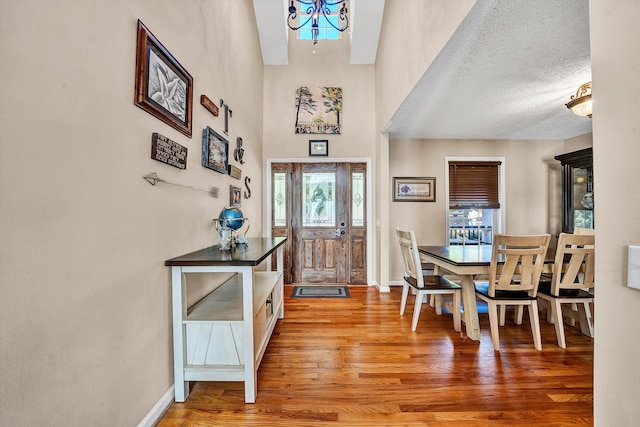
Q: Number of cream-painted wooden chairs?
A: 4